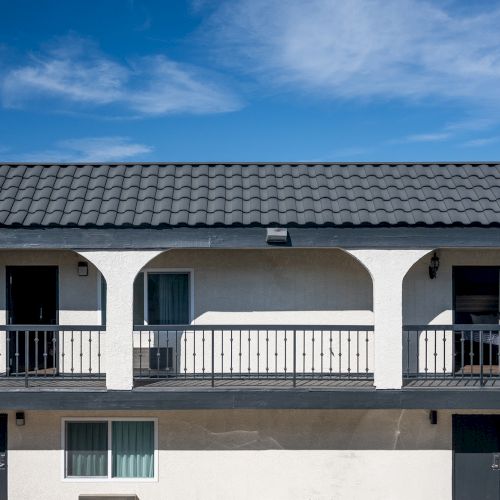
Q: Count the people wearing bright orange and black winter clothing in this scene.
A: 0